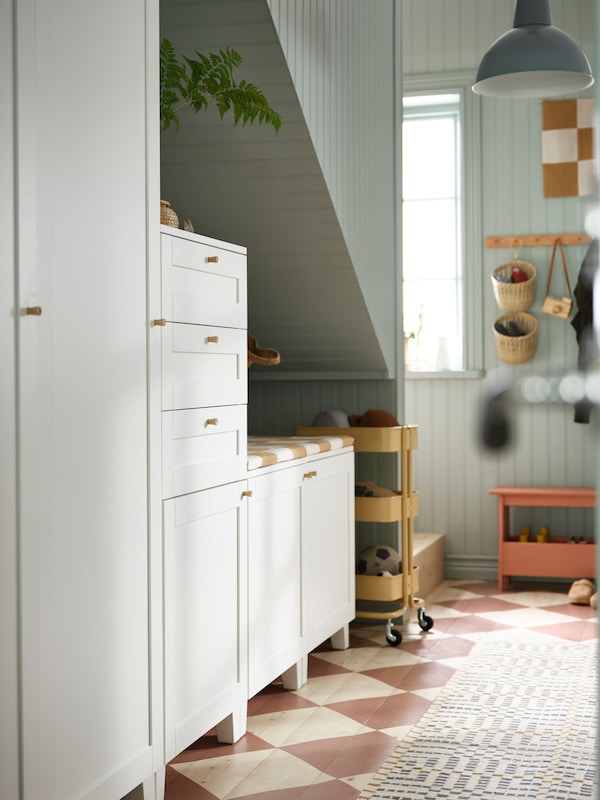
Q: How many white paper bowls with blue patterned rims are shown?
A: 0